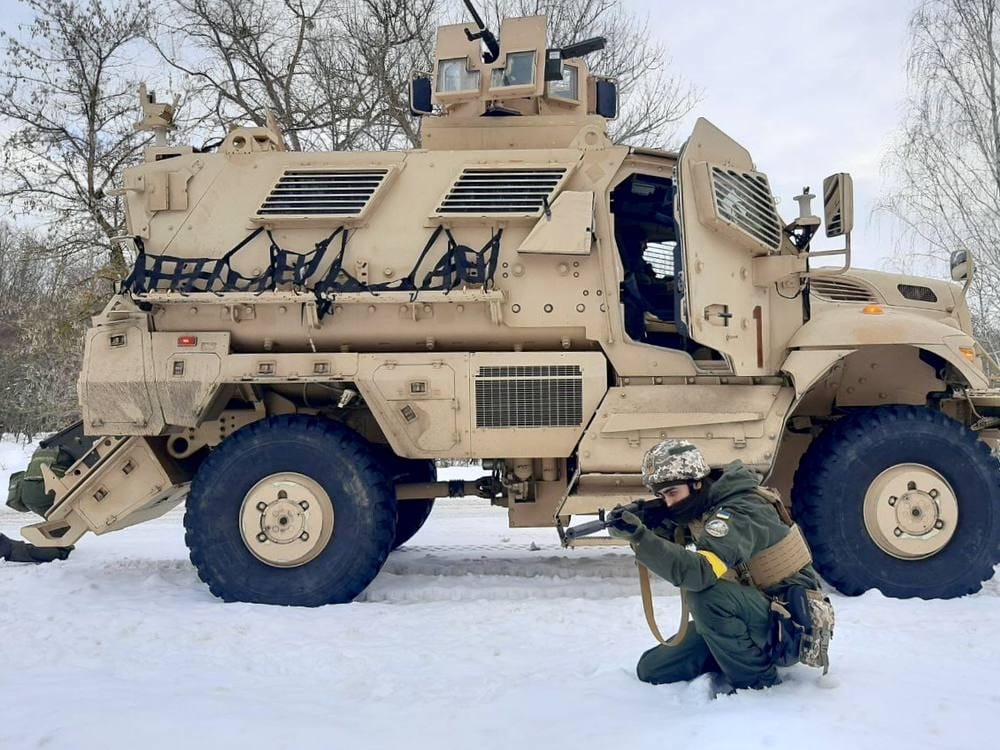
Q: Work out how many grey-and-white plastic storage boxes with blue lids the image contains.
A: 0